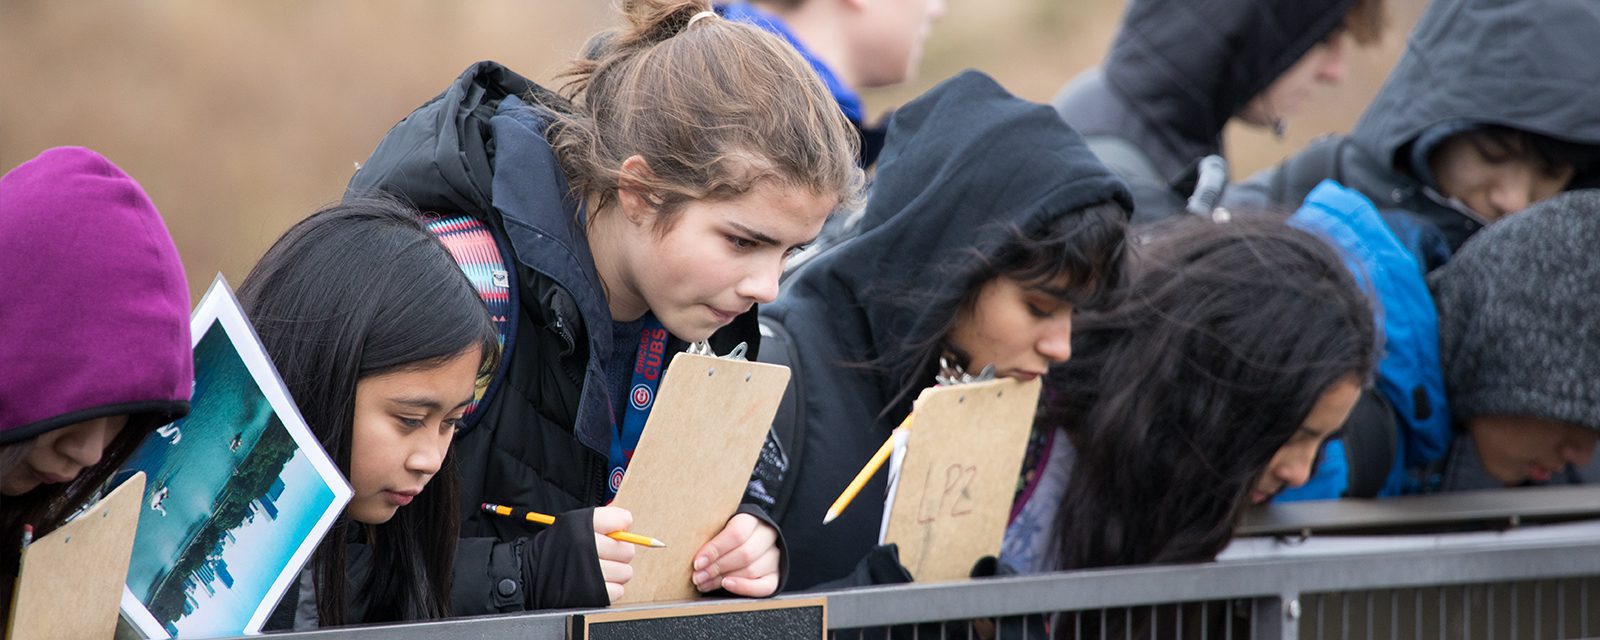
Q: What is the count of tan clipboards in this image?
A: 3